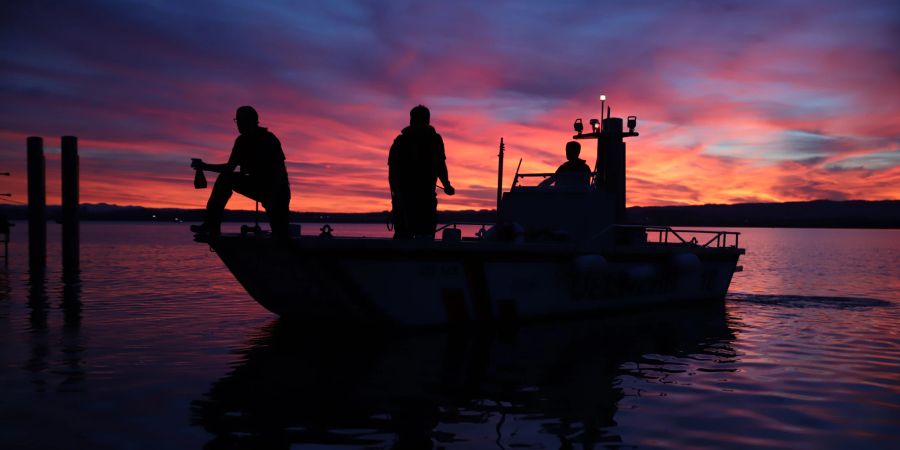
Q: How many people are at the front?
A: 2